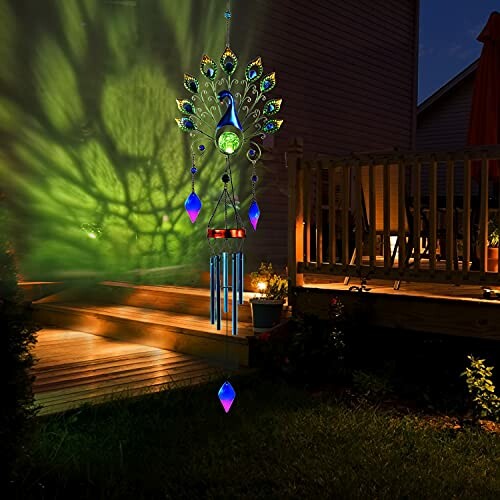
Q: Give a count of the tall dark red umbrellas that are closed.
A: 1